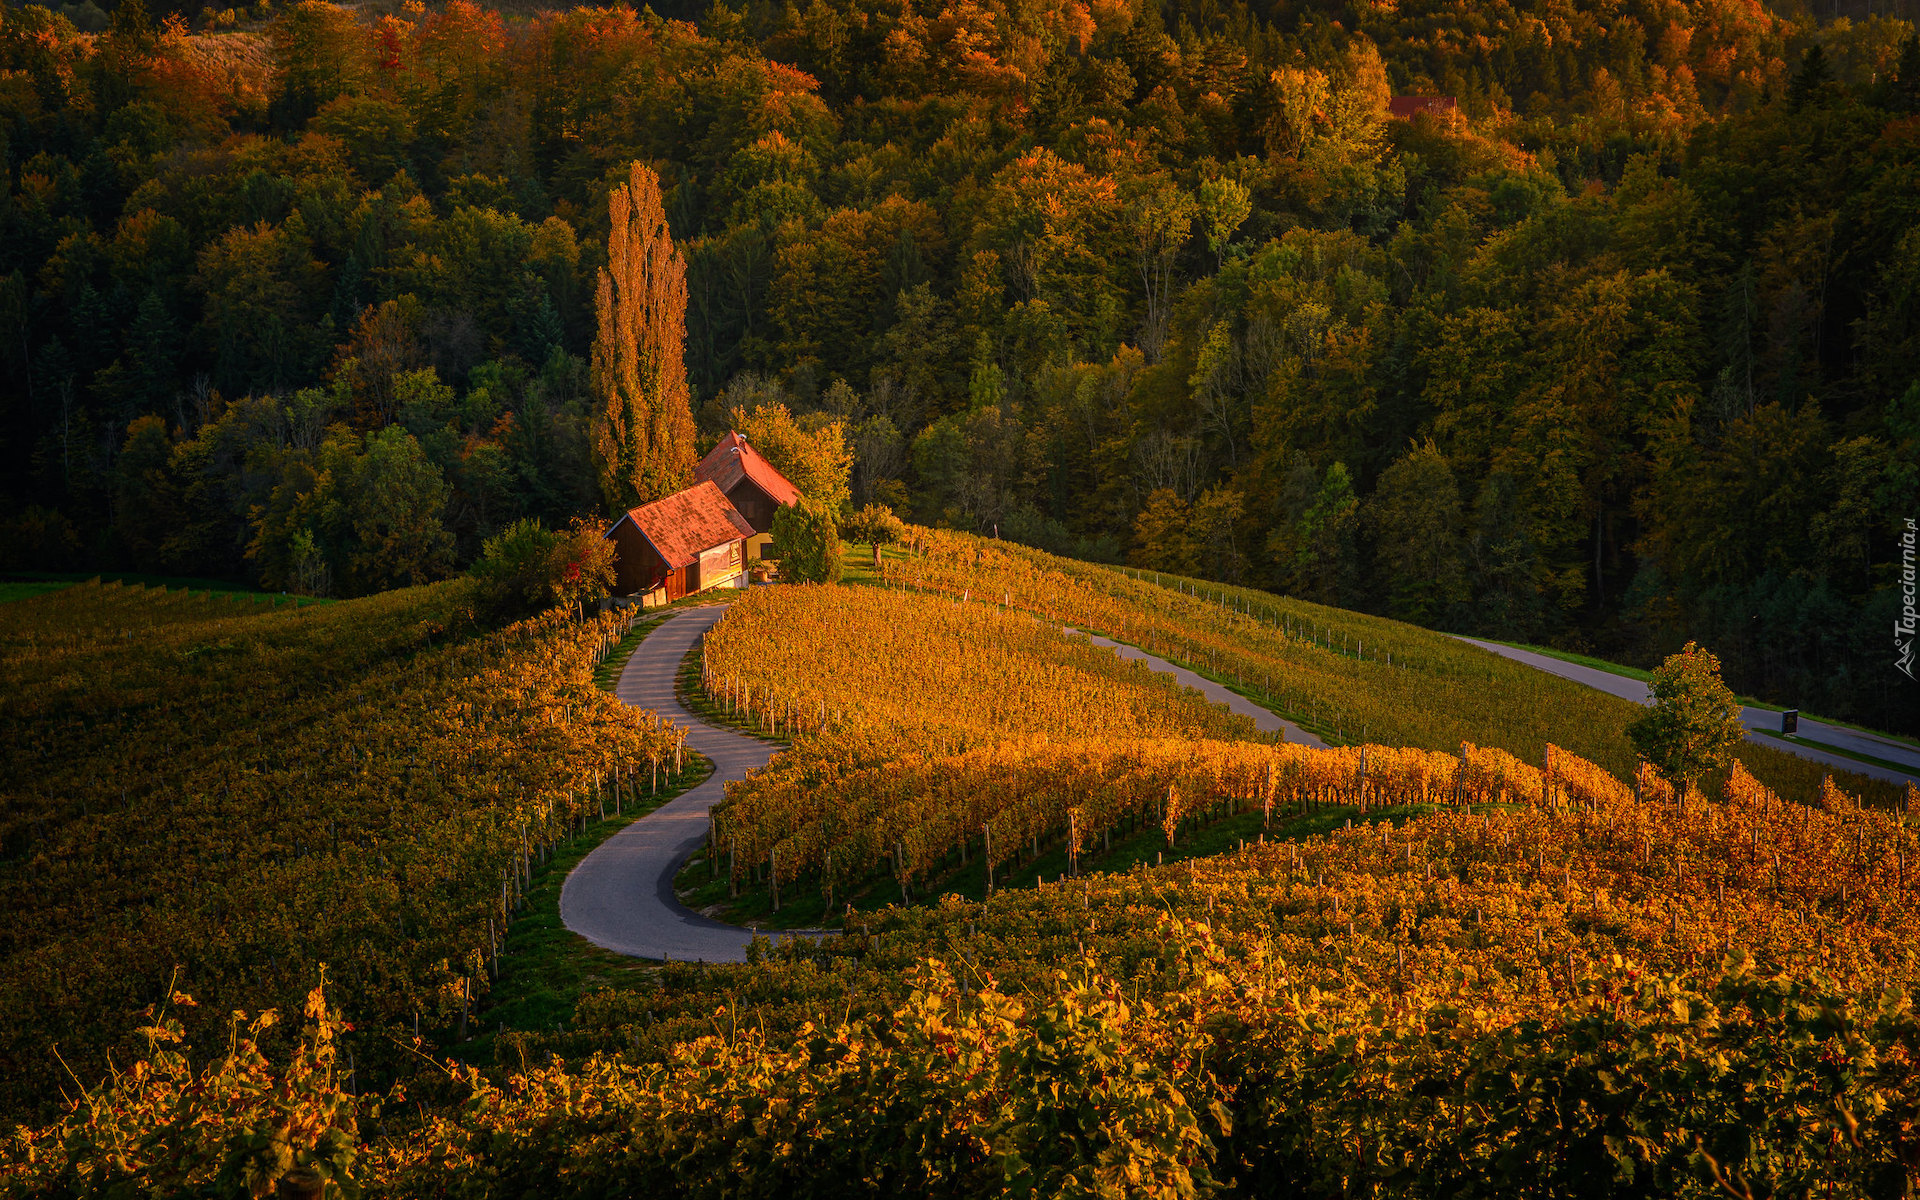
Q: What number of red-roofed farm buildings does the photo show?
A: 2